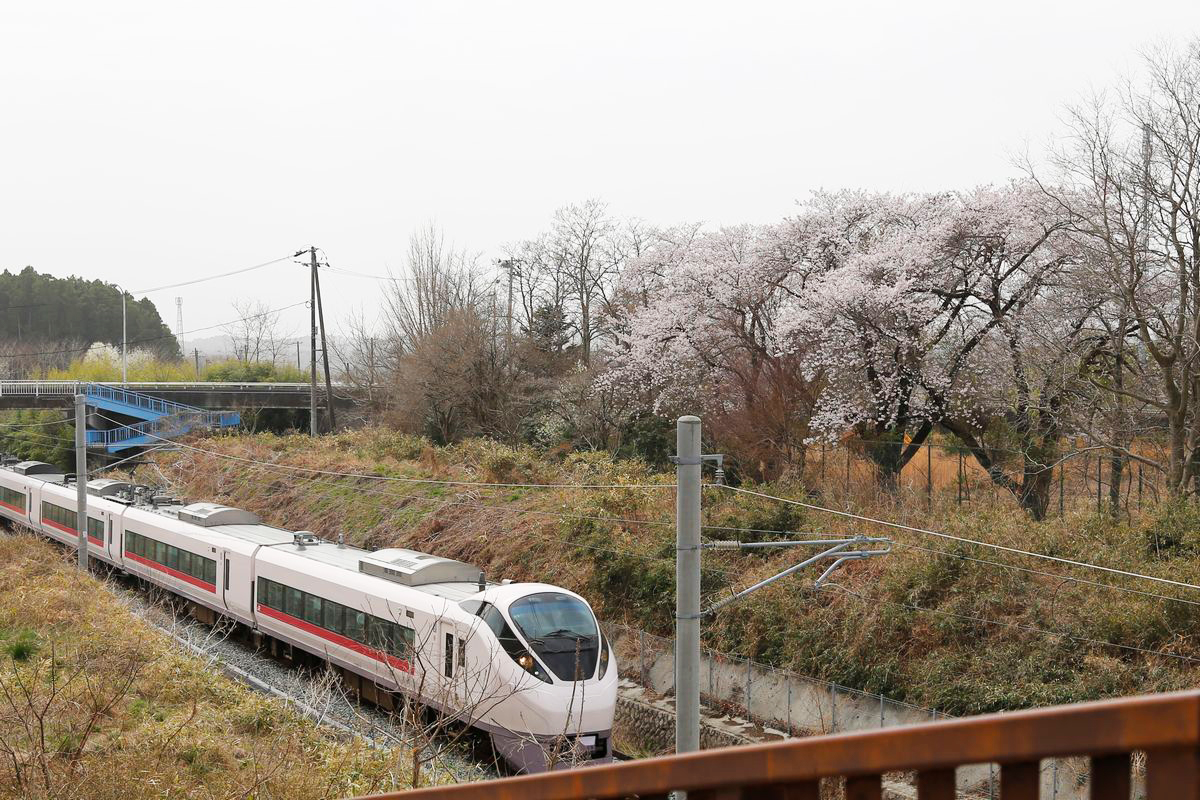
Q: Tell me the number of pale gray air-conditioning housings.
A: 4